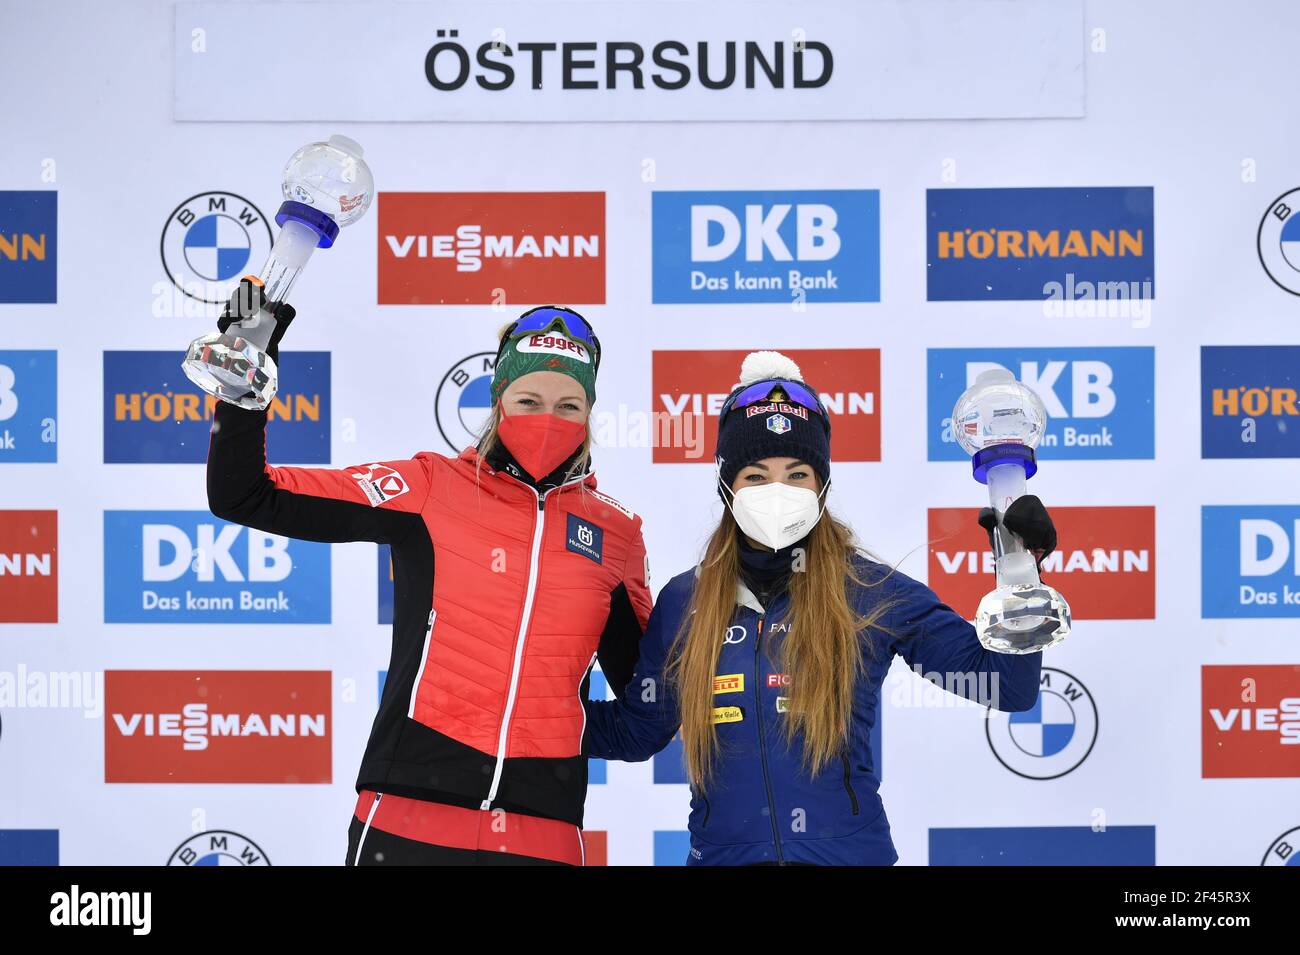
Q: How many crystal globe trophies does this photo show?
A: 2